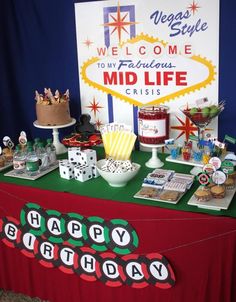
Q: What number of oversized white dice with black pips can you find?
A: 5